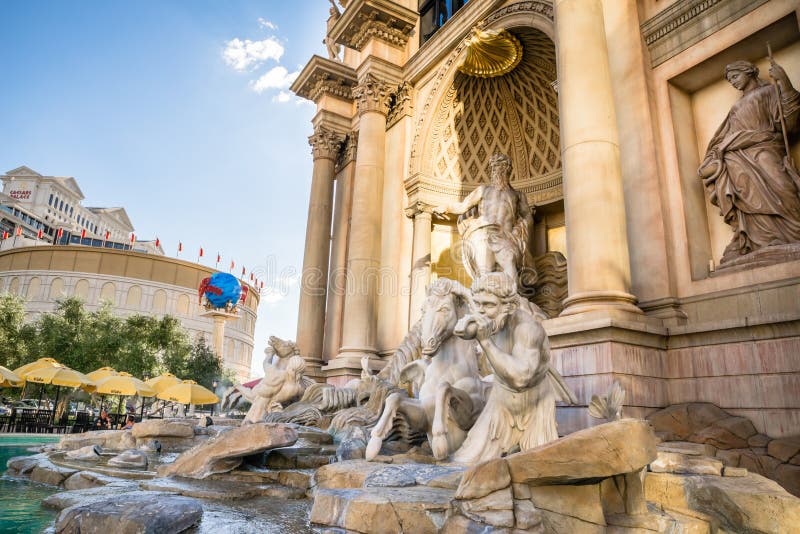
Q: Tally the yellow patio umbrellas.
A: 7